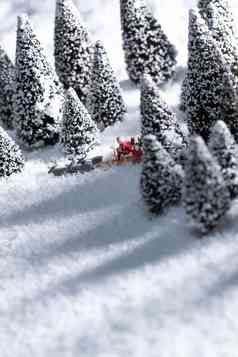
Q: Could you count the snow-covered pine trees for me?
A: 13